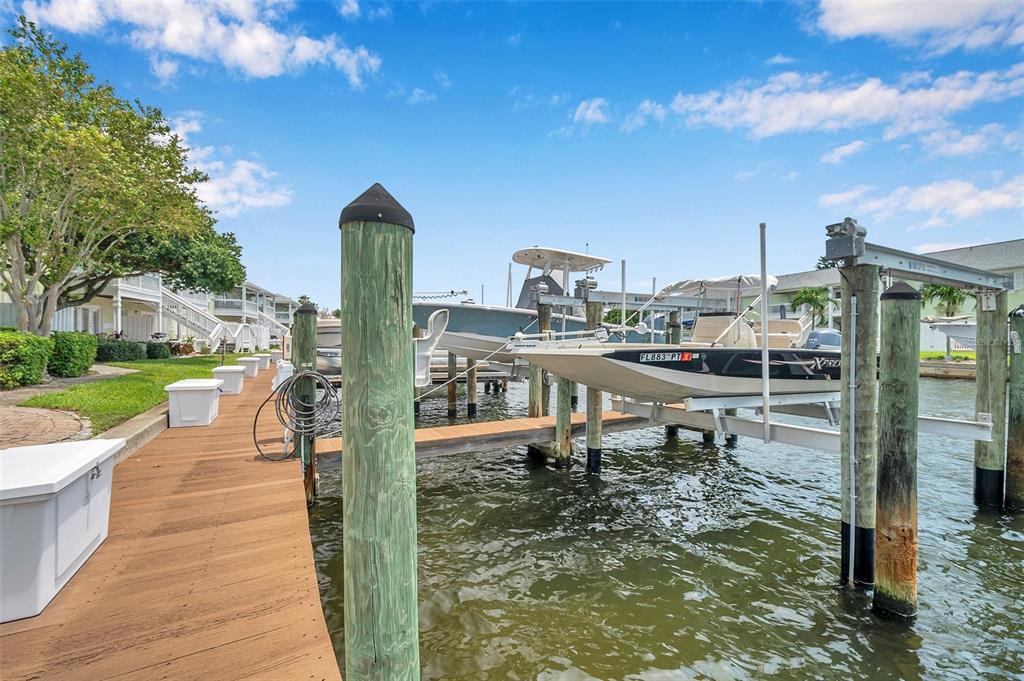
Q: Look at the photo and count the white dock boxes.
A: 6